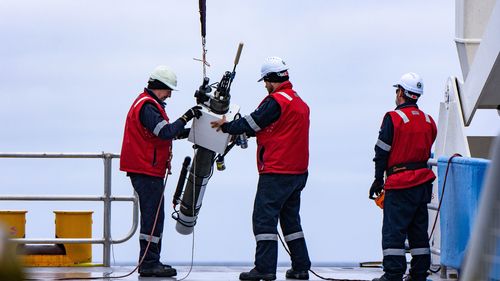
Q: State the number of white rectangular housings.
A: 1